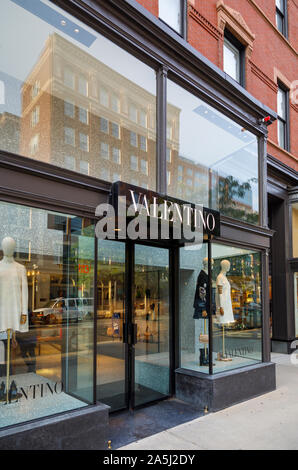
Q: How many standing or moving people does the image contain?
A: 0